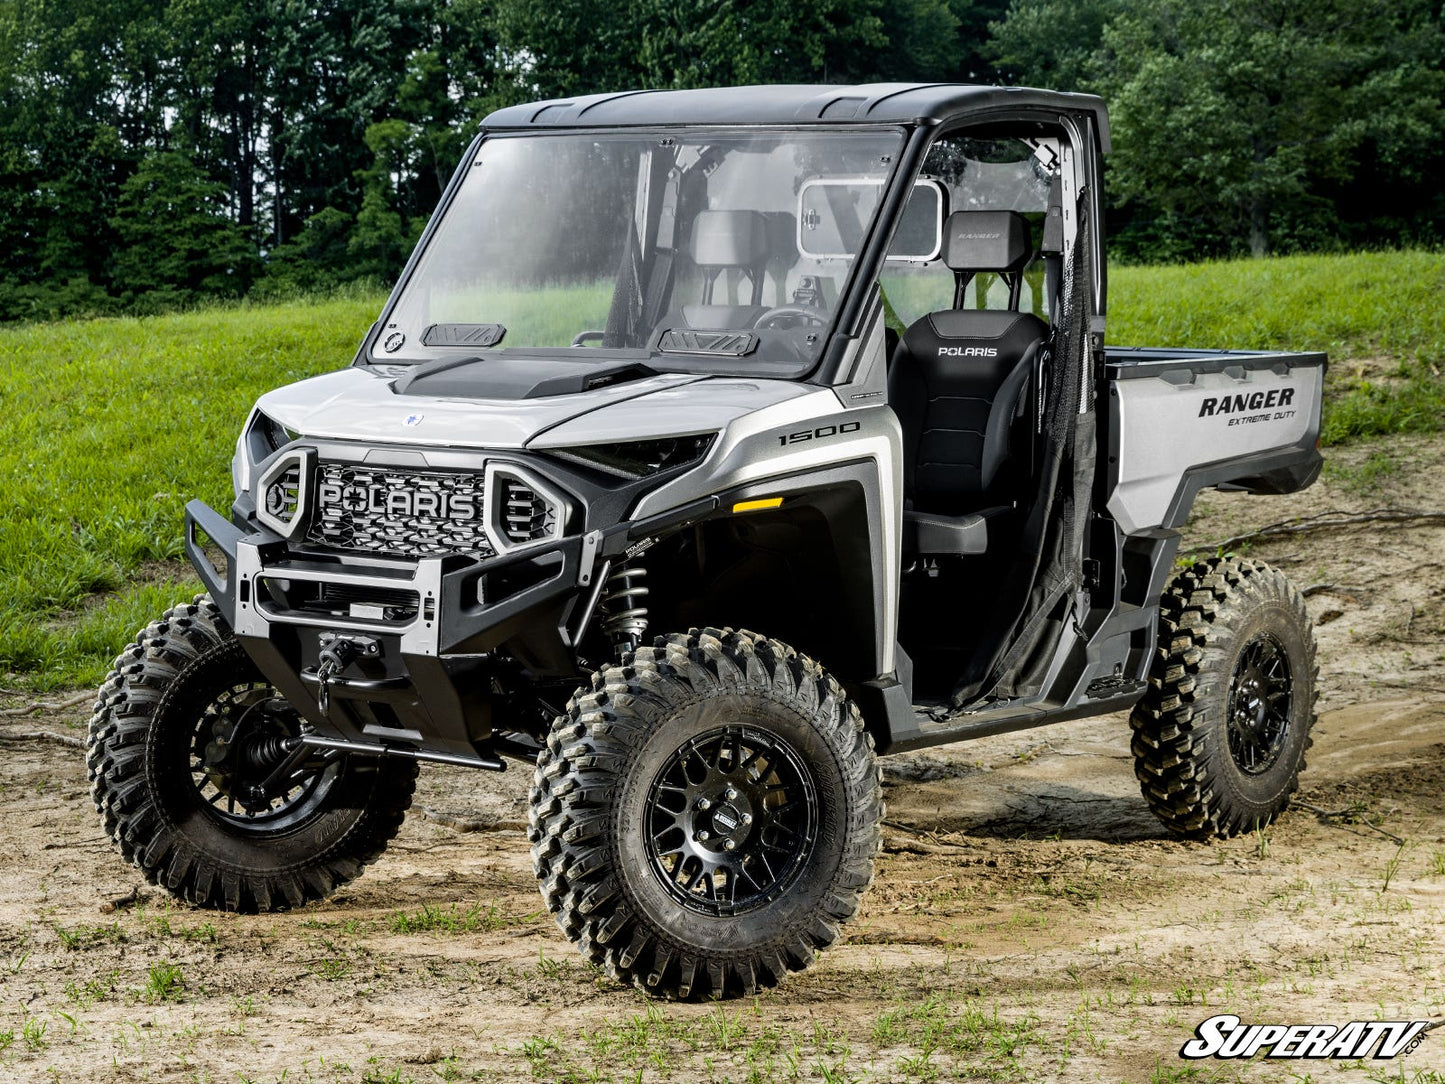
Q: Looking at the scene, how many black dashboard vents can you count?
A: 2